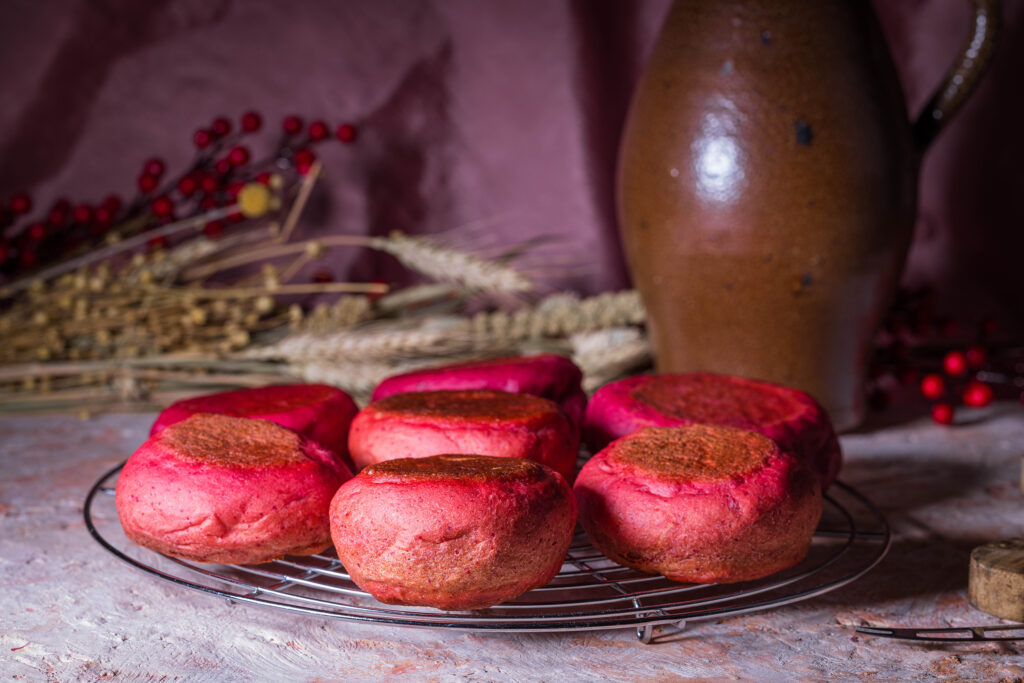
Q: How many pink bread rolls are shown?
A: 7